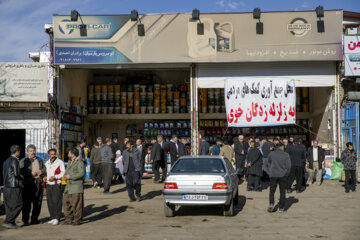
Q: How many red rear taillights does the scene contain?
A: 2